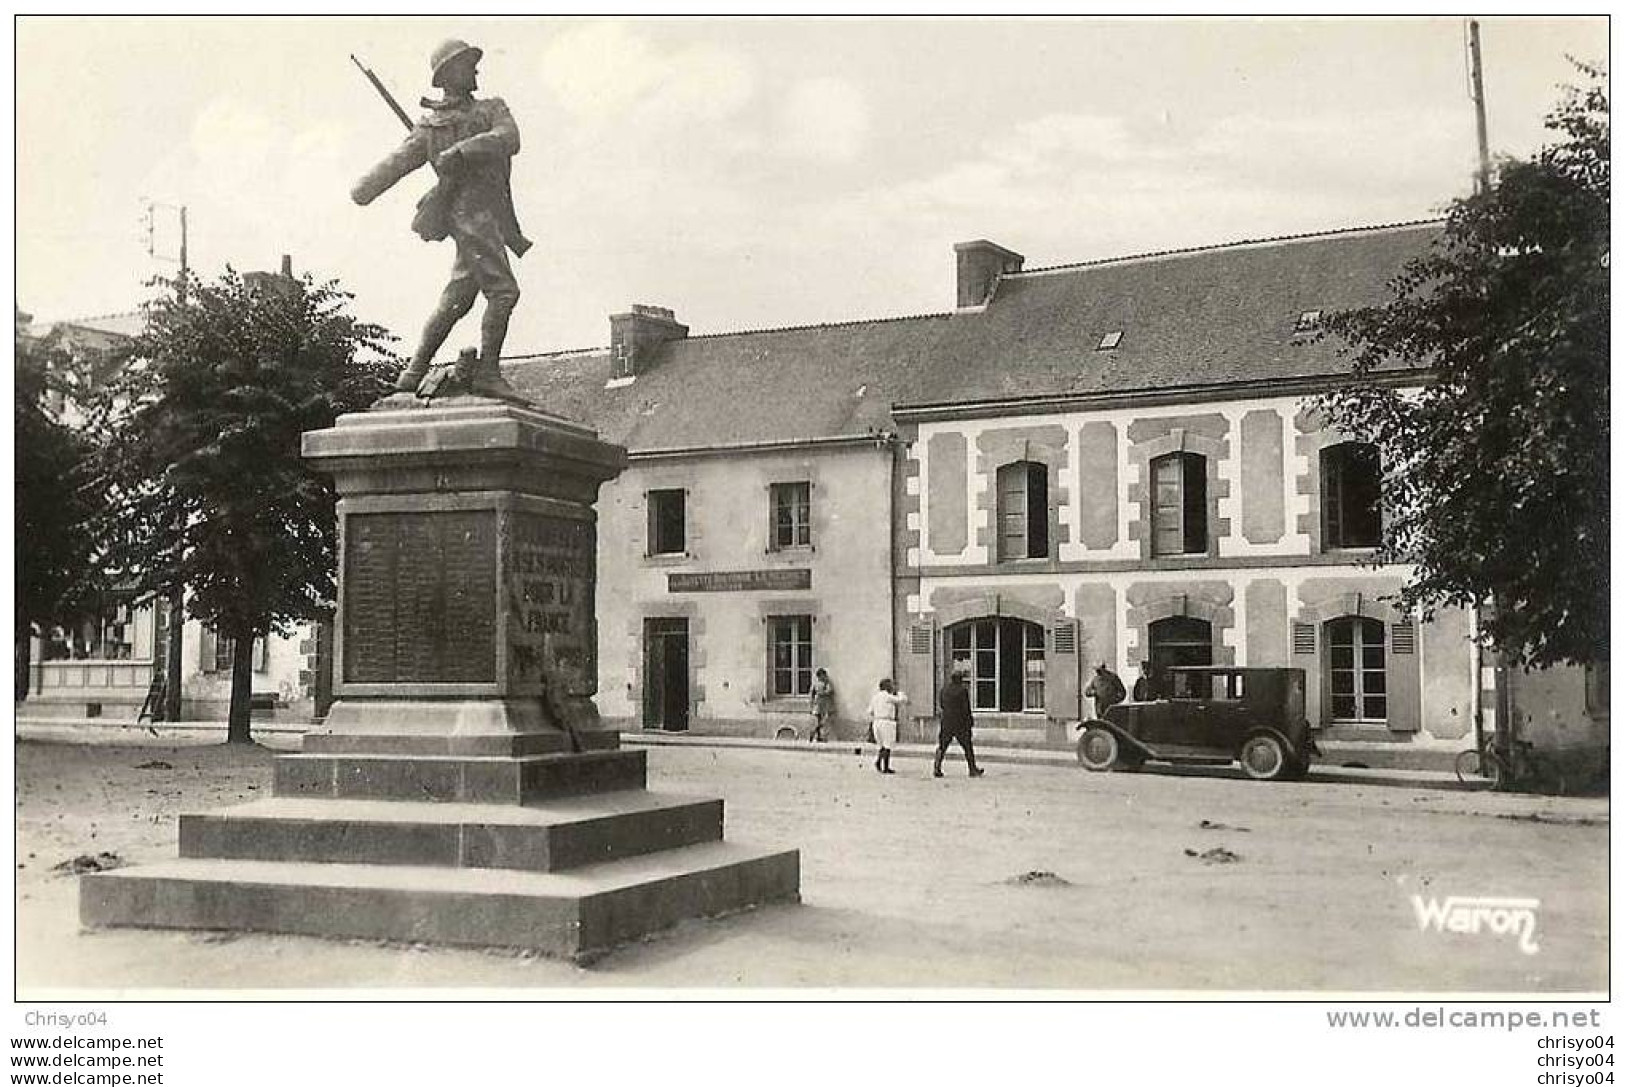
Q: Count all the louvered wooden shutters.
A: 4